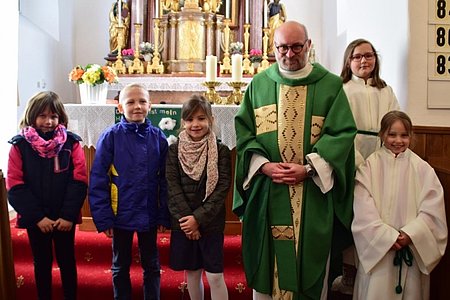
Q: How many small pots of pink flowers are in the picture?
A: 2